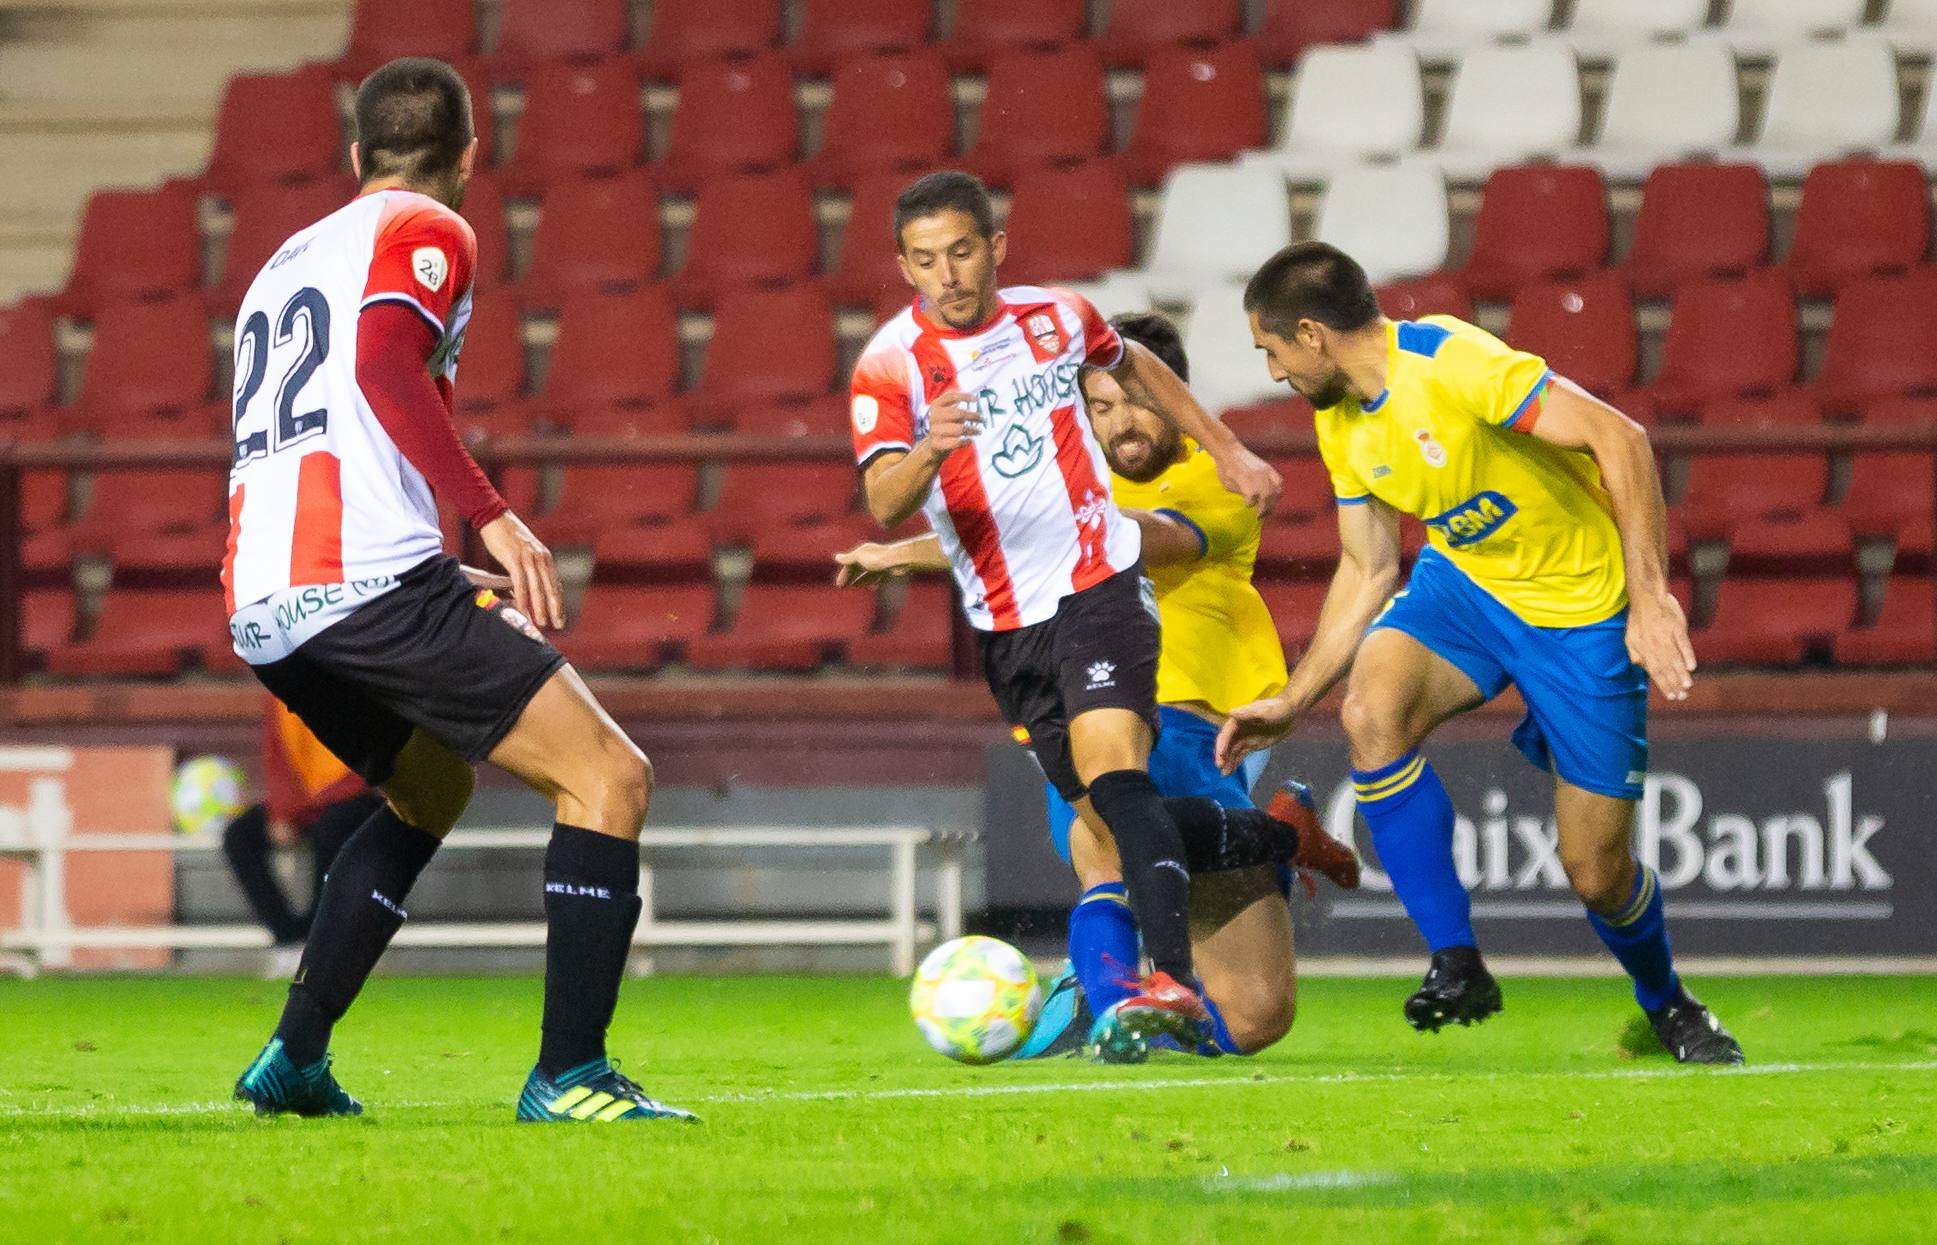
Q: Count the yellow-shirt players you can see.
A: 2